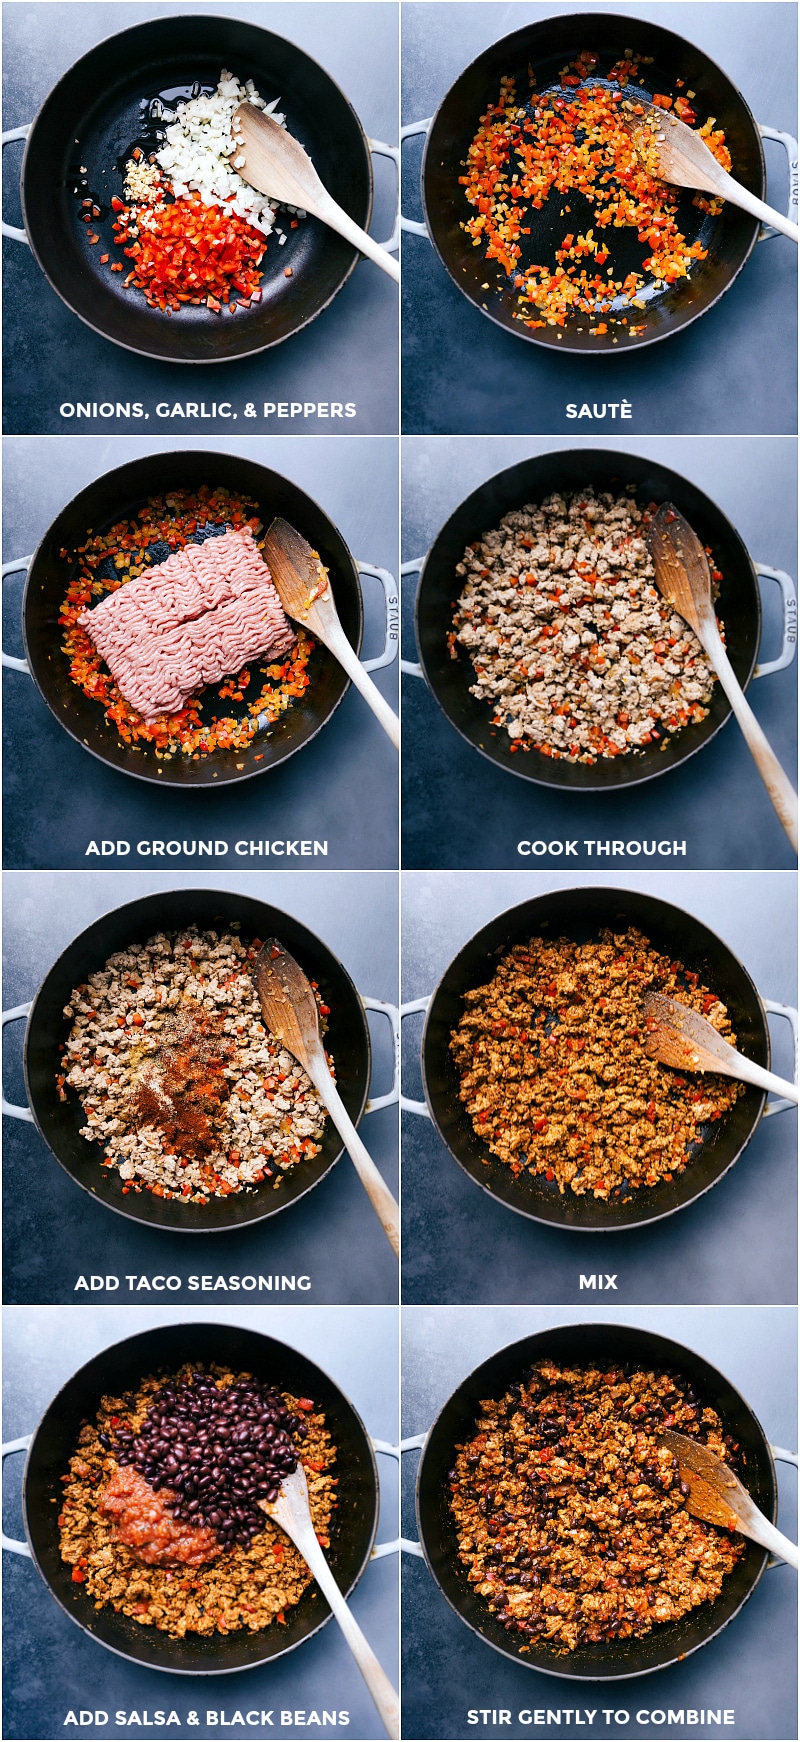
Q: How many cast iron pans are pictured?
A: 8